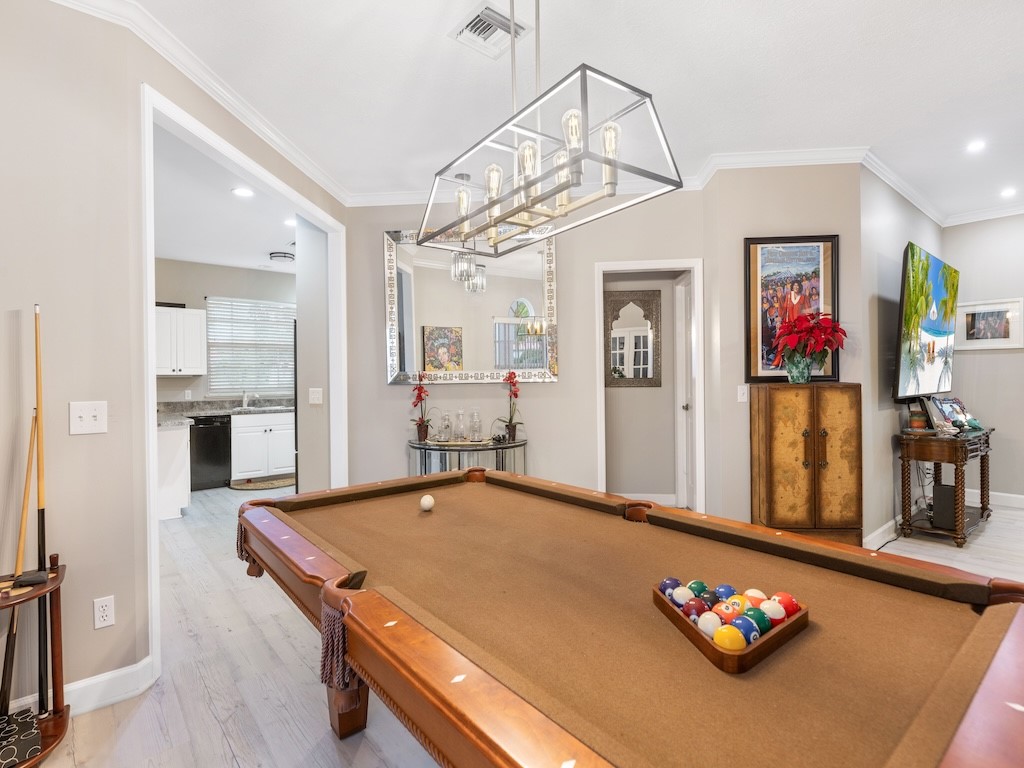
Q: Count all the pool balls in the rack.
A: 15